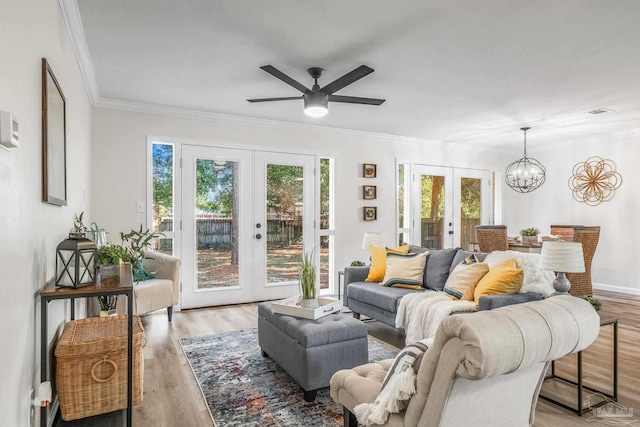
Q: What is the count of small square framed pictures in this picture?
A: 3